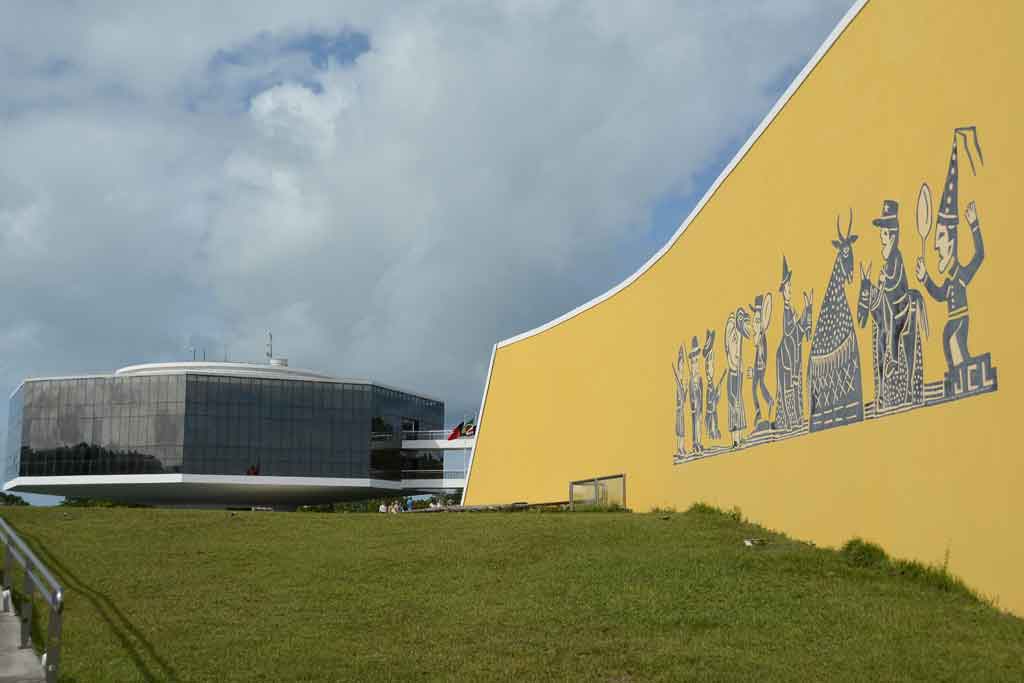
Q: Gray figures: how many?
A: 9